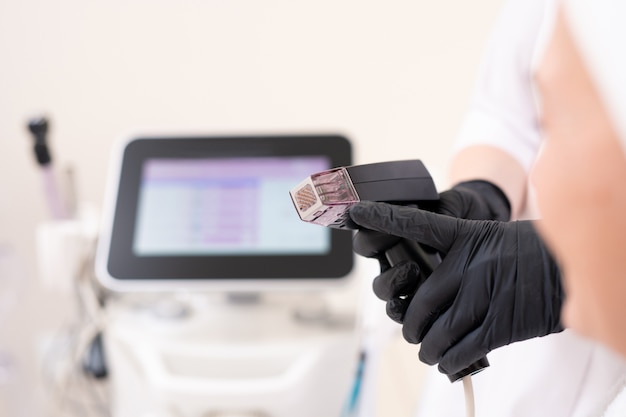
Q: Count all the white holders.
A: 1